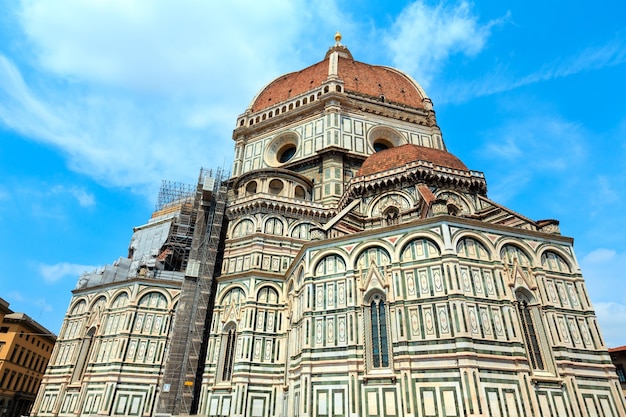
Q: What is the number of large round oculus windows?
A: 2